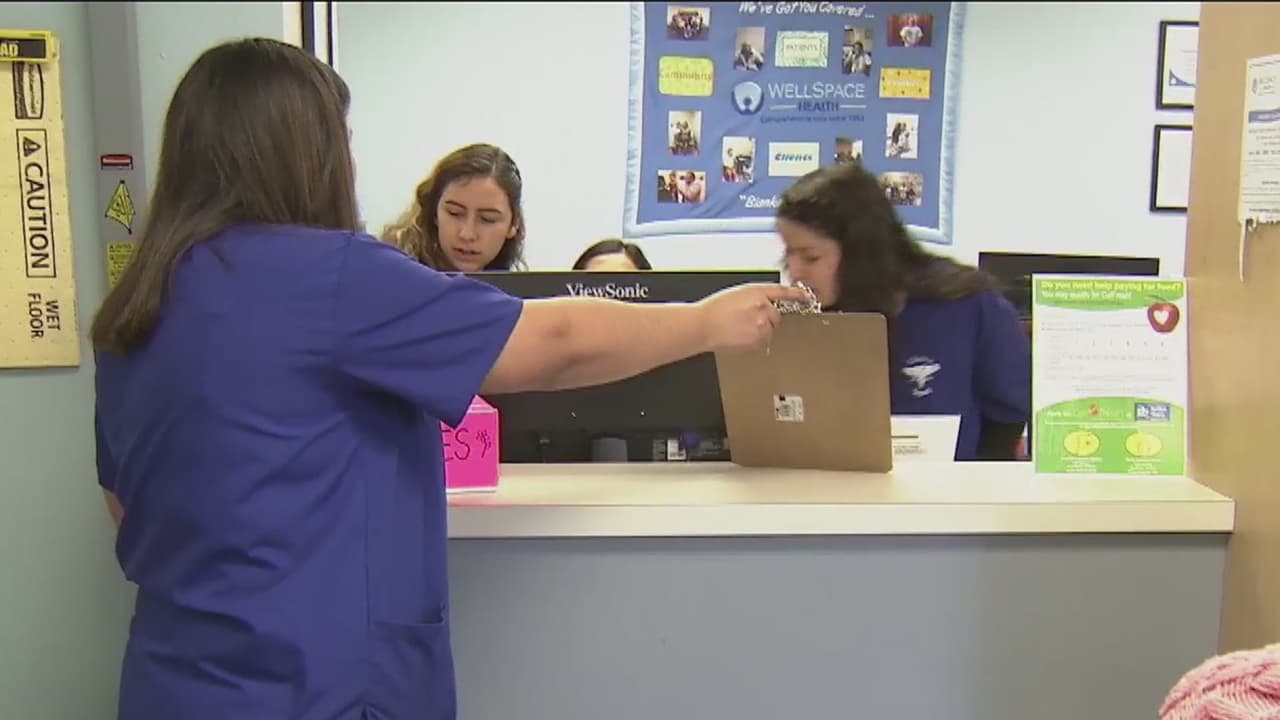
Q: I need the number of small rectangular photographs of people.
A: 10